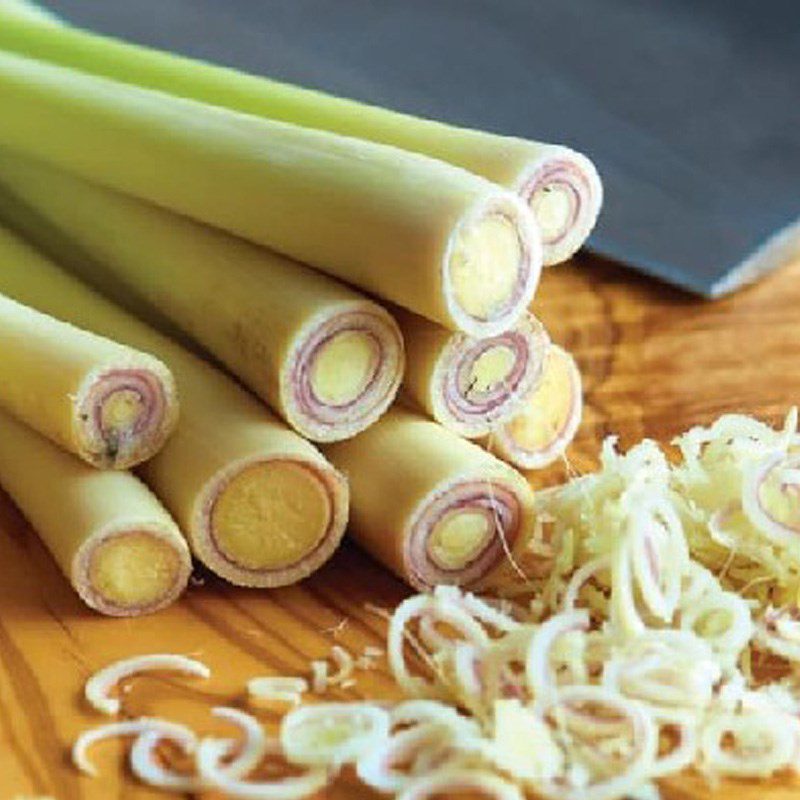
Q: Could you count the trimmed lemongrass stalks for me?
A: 9